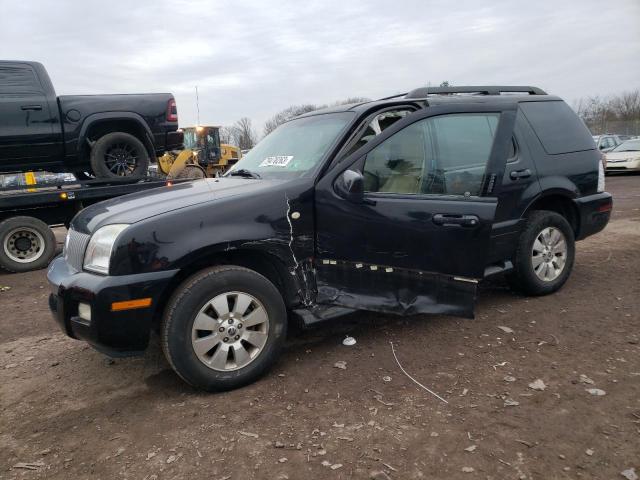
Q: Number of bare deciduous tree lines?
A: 2